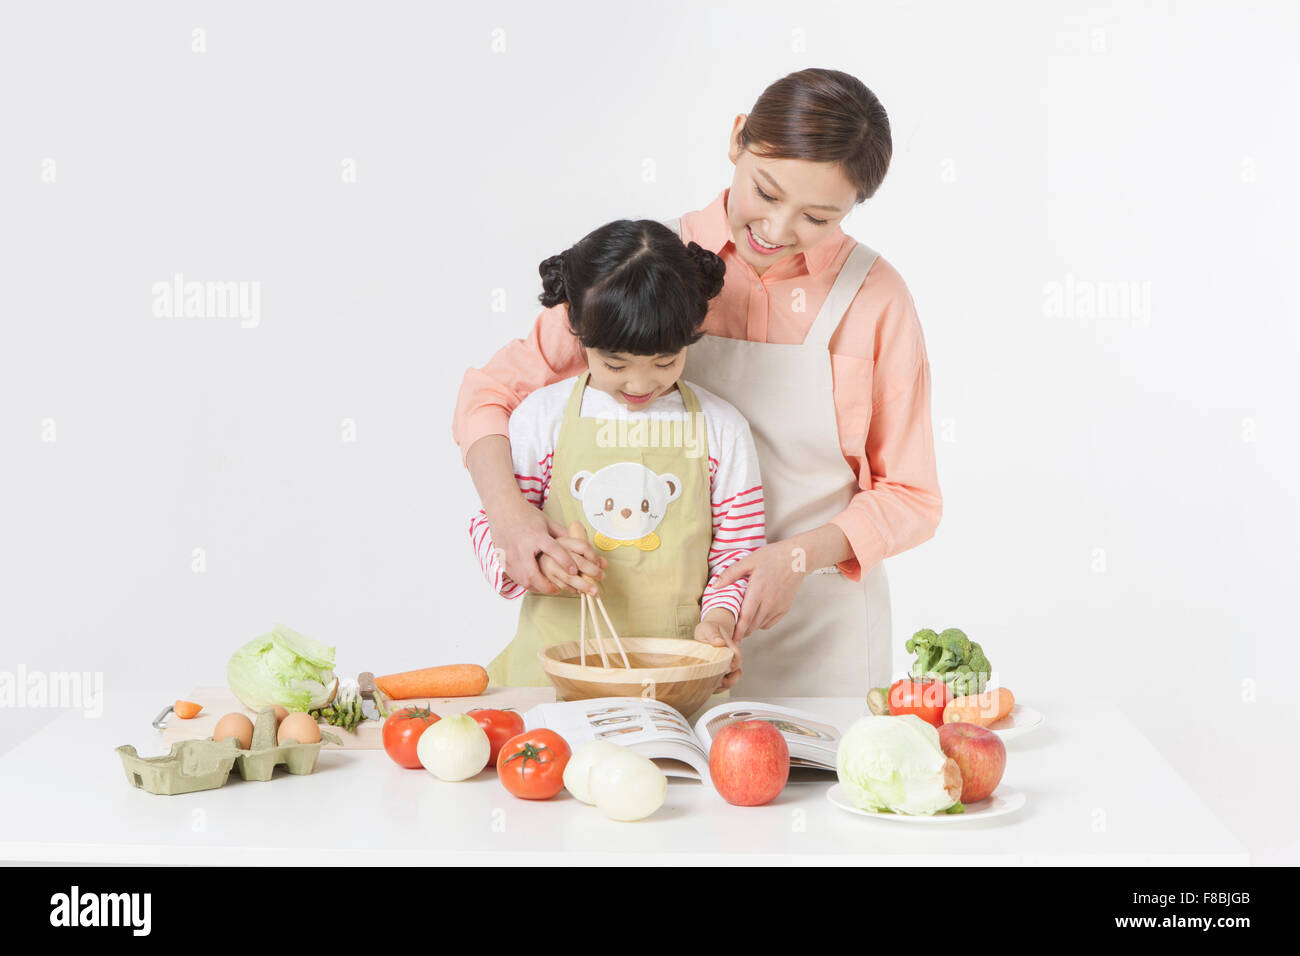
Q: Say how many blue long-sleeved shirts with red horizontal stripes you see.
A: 0